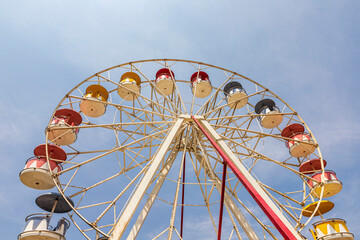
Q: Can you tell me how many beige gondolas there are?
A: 0